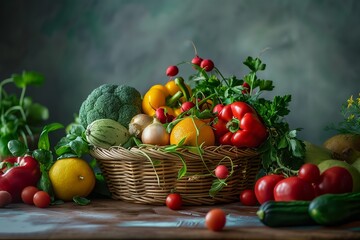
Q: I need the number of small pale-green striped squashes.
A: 1